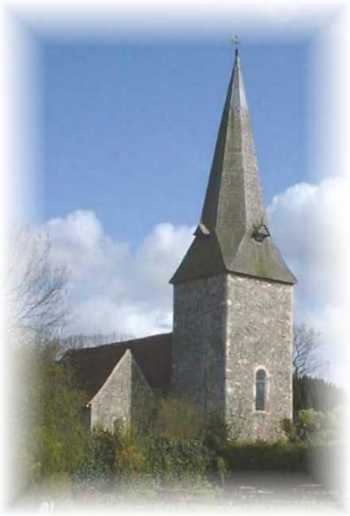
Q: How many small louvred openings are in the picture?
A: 2